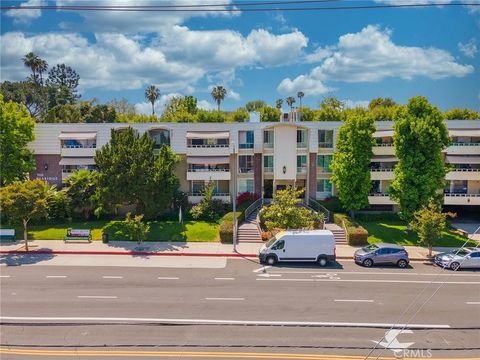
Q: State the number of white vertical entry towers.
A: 1